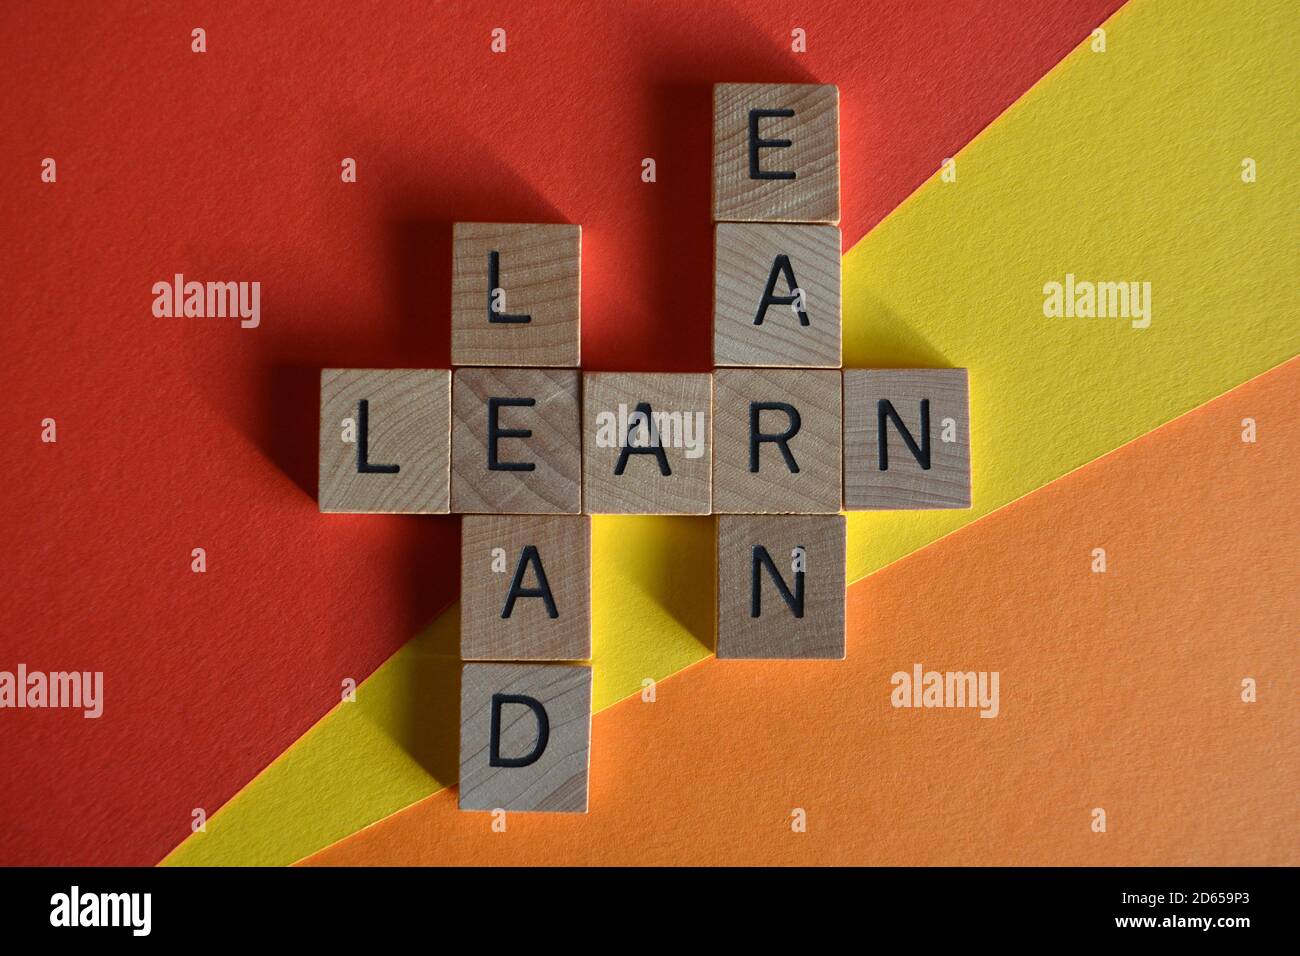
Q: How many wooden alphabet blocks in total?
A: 11